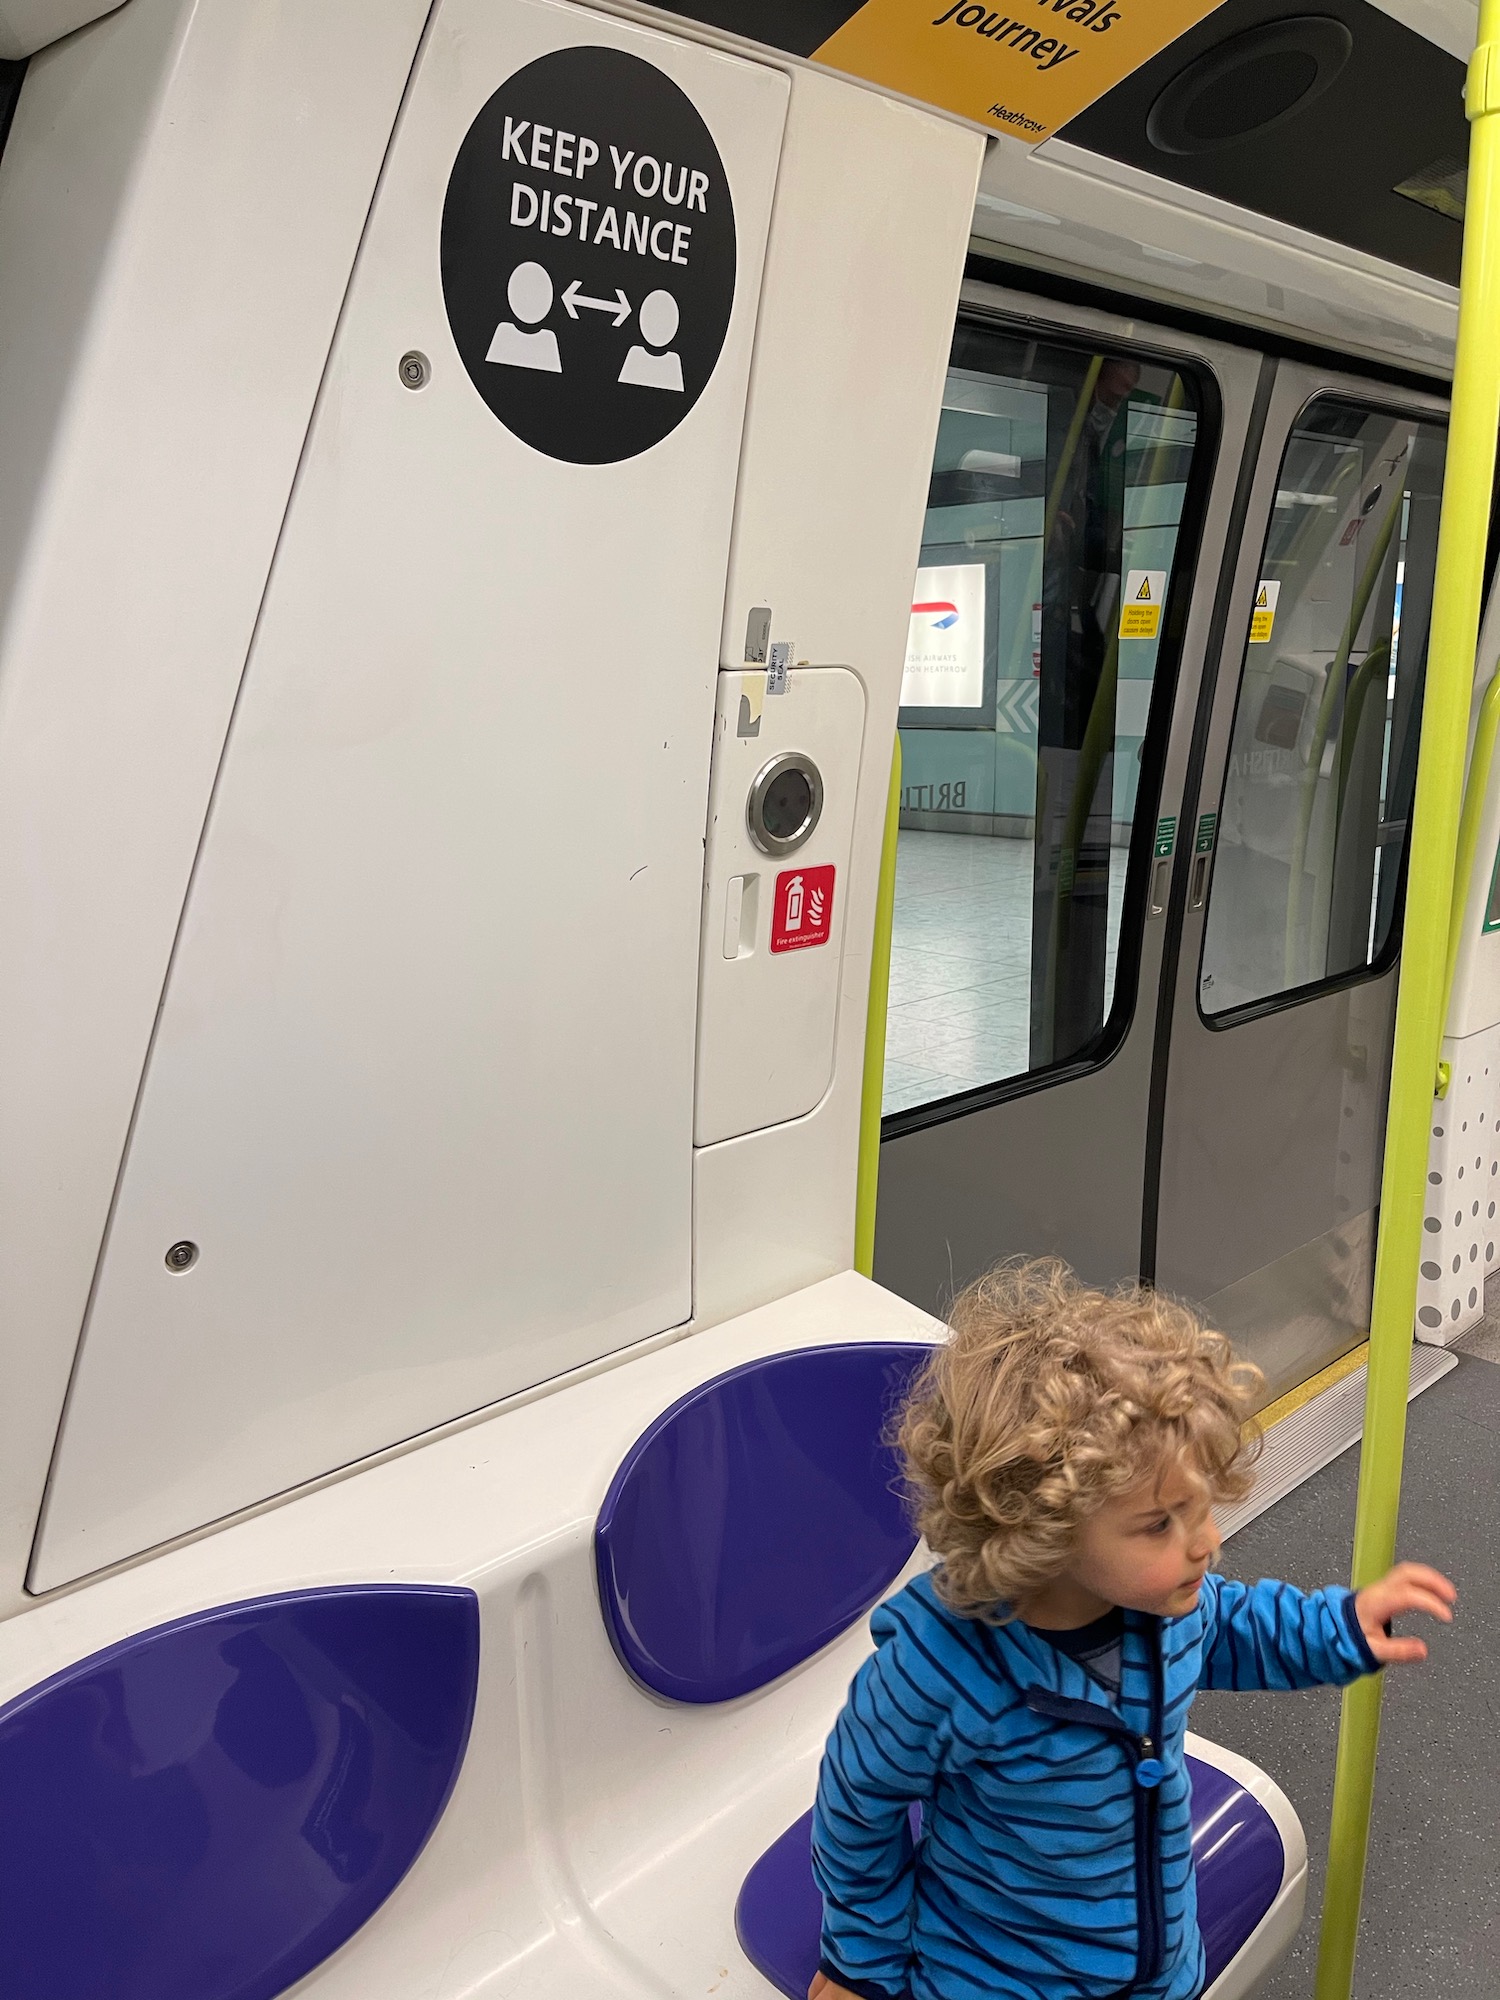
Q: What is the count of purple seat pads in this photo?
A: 3